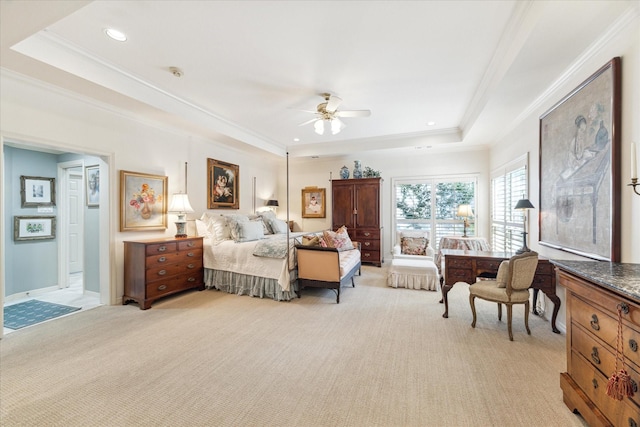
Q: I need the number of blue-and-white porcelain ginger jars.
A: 2